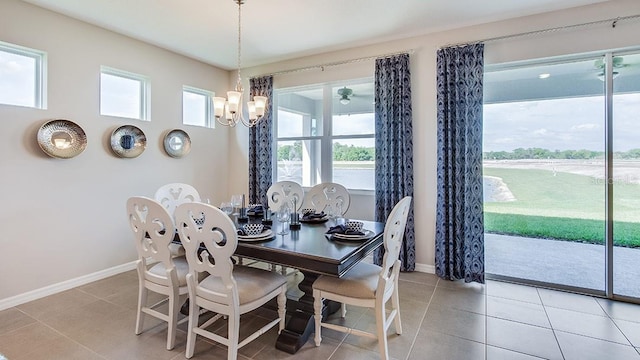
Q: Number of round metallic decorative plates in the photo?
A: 3